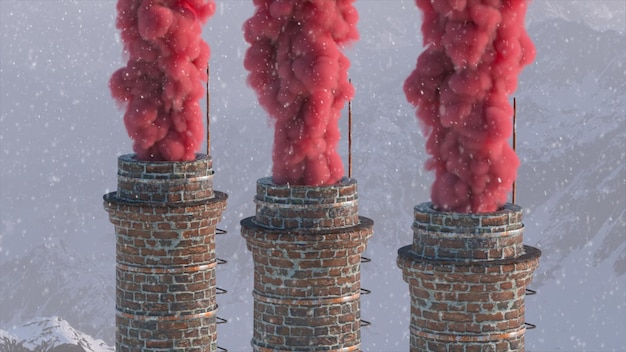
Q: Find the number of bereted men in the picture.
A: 0